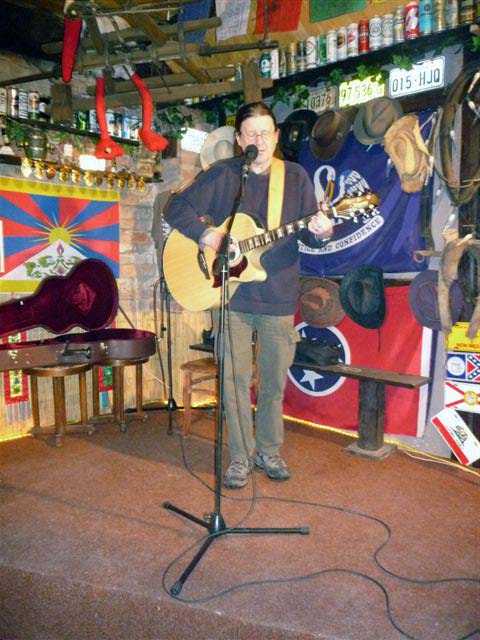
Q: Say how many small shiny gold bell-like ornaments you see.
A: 11